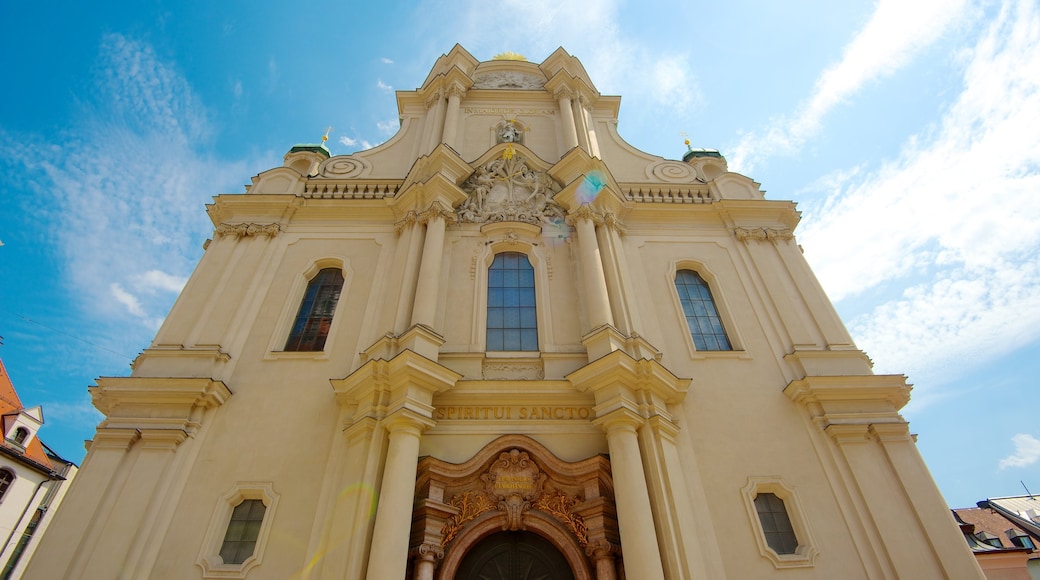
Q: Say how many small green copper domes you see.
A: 2